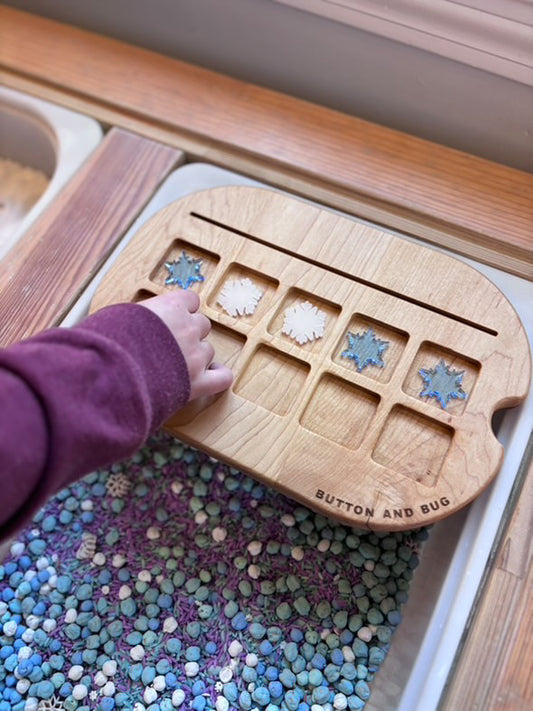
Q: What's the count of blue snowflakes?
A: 3